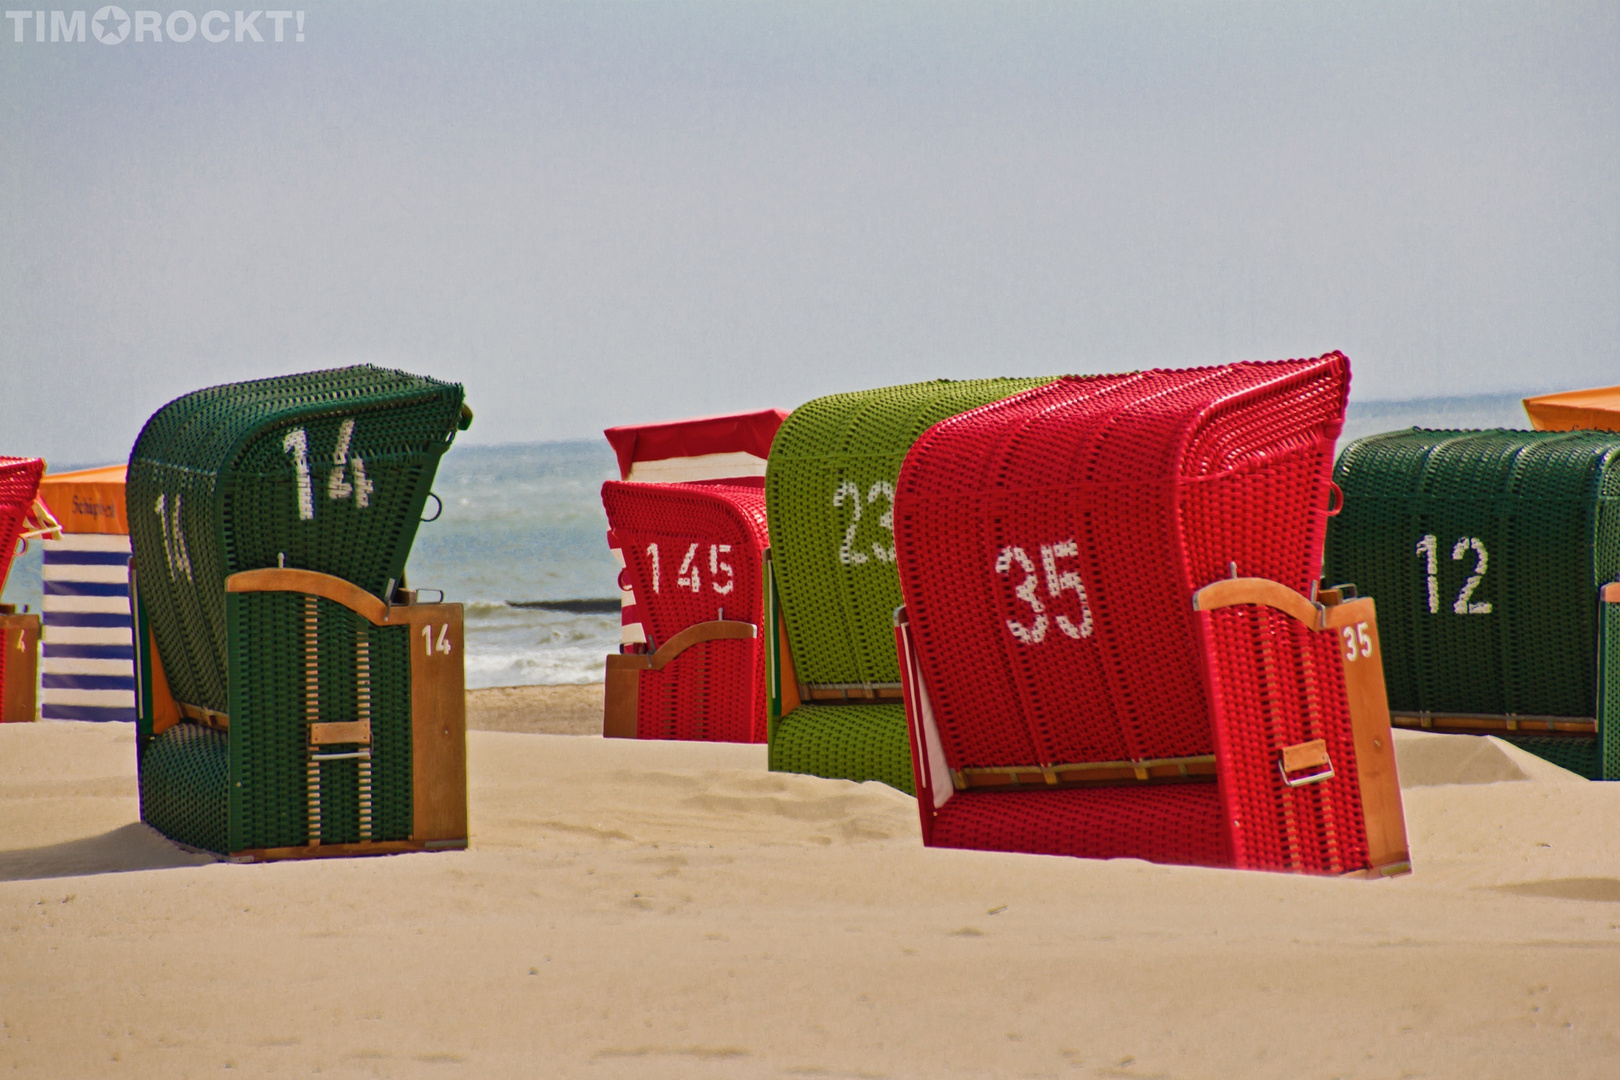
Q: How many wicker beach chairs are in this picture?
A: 6